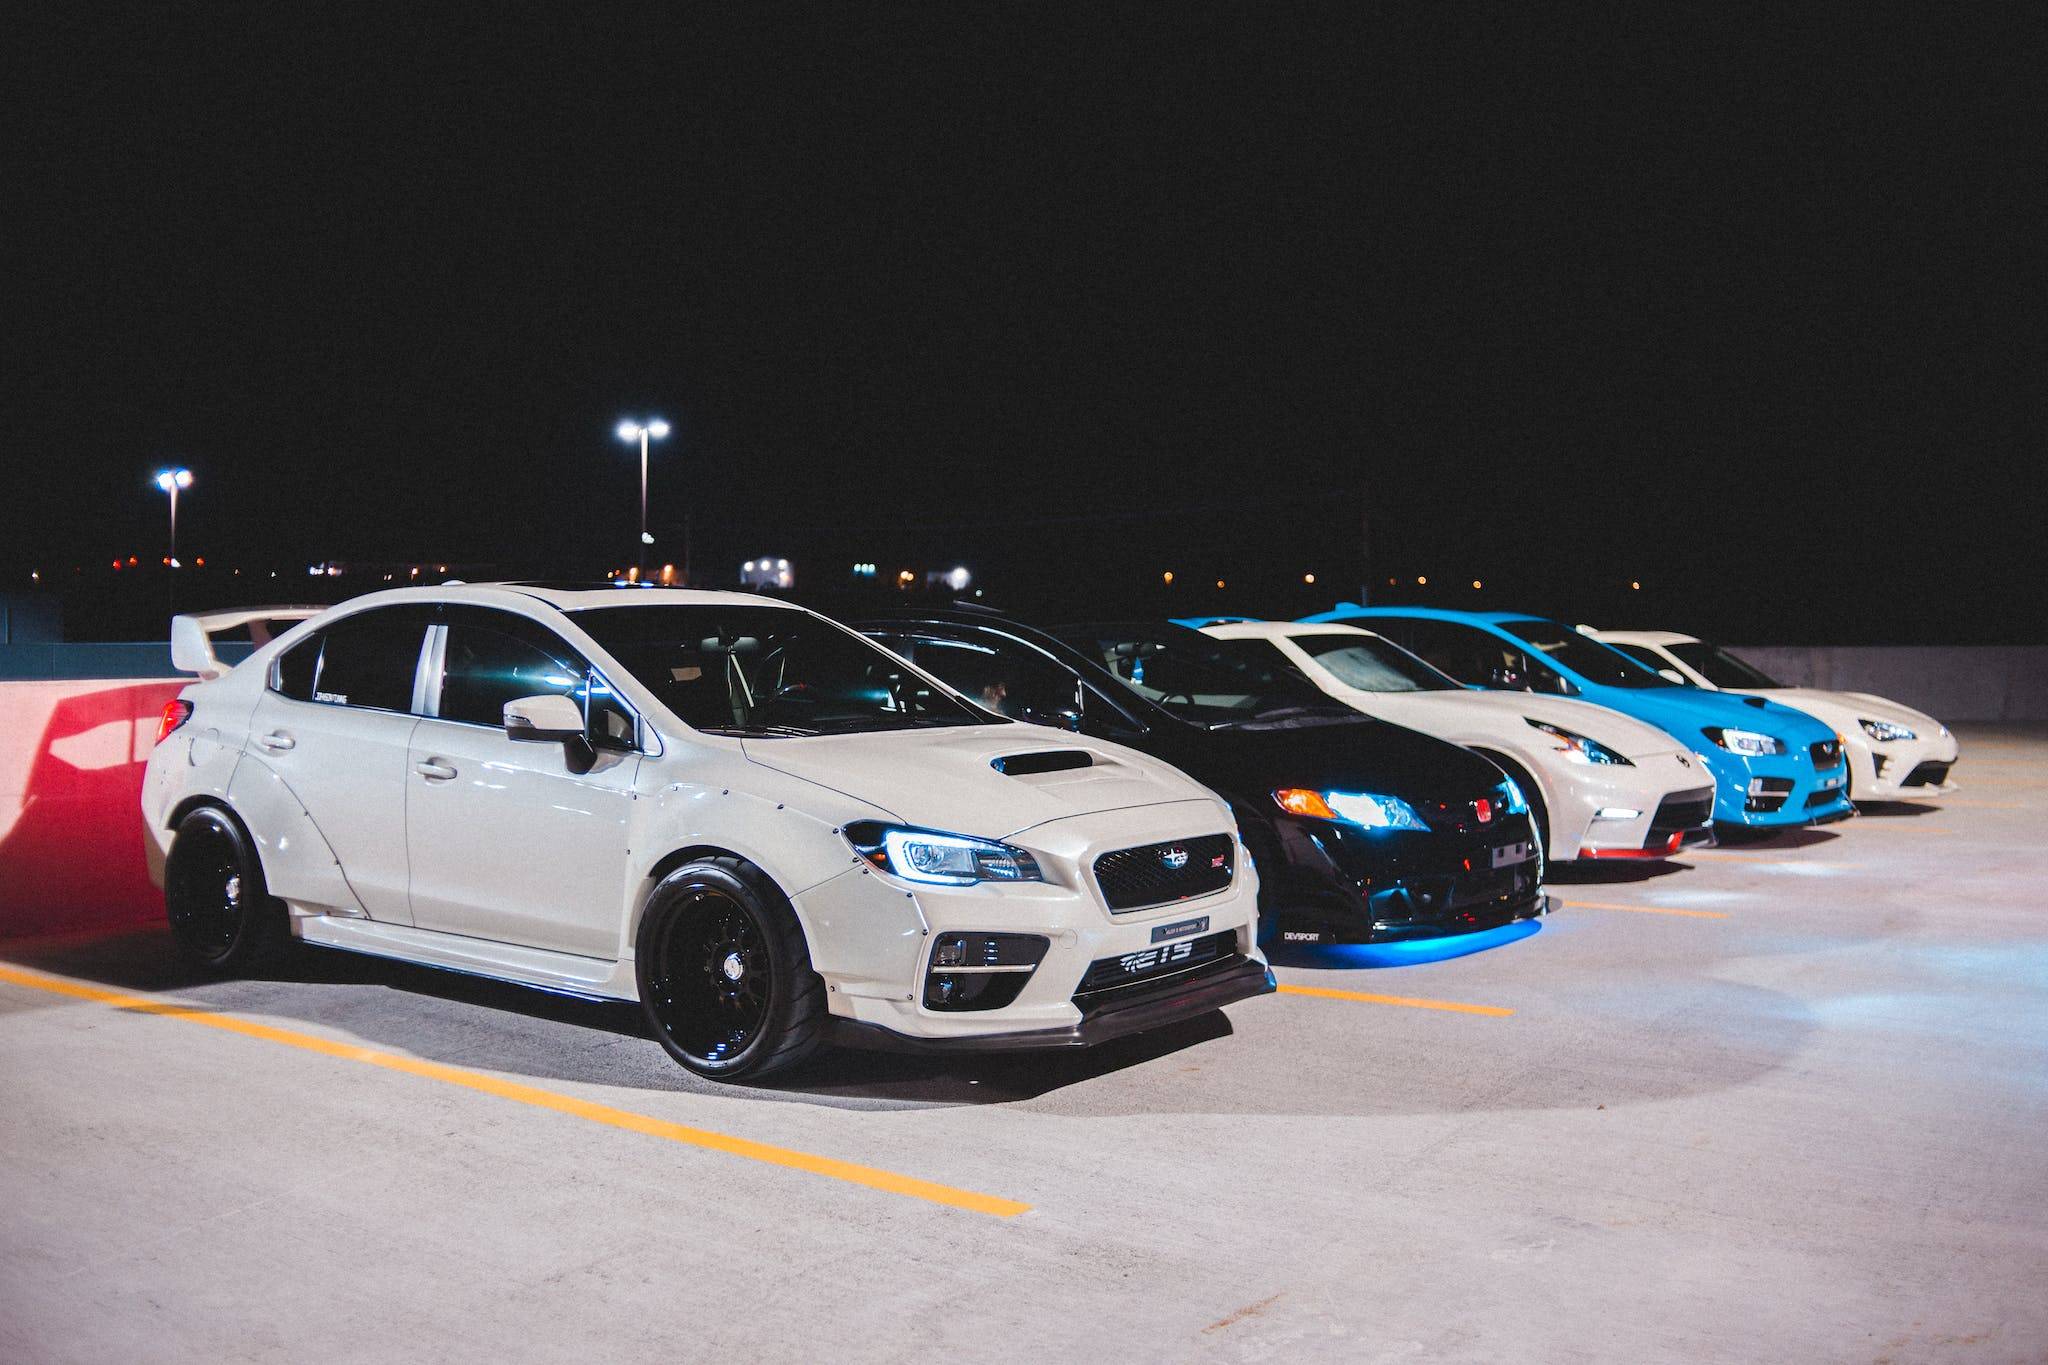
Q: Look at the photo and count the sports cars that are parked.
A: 5